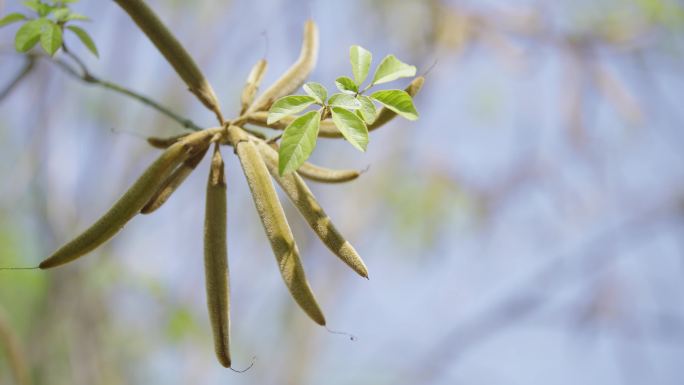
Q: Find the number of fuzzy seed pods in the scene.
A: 11